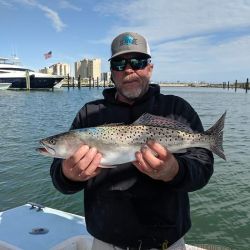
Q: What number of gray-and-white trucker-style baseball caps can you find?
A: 1